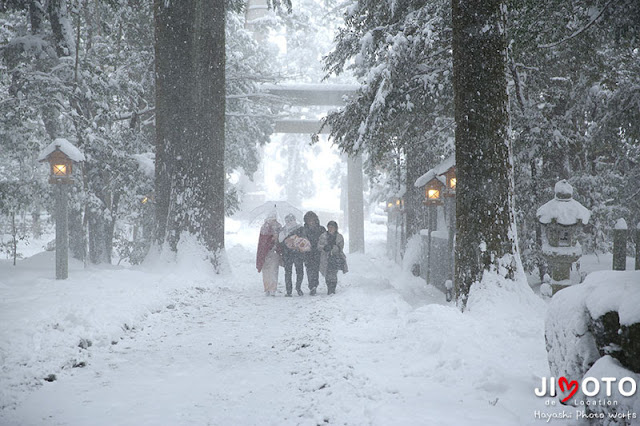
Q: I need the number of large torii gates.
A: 1